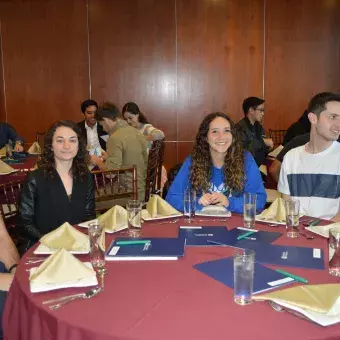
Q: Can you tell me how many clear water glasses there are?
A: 7